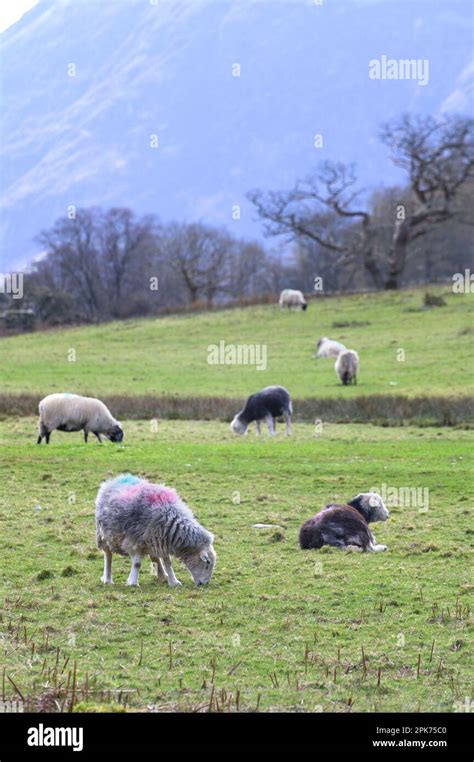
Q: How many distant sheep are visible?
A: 3